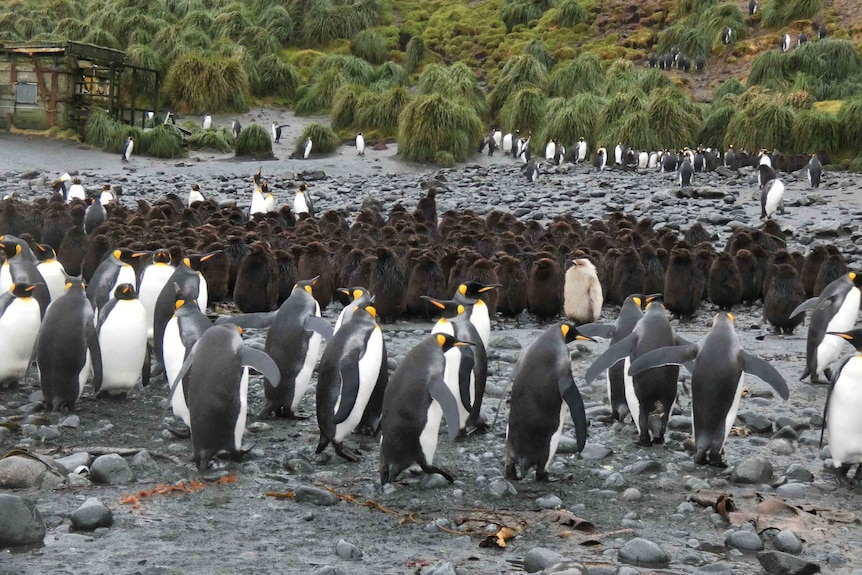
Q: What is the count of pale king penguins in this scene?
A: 1